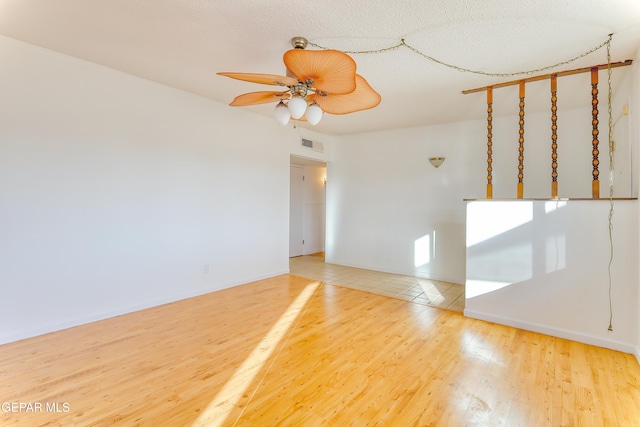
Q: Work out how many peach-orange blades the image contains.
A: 5